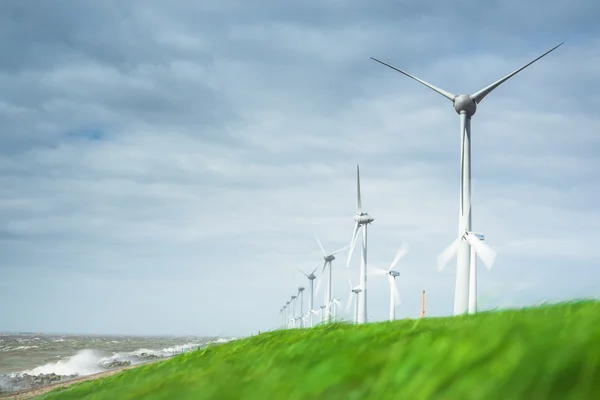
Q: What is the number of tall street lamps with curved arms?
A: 0